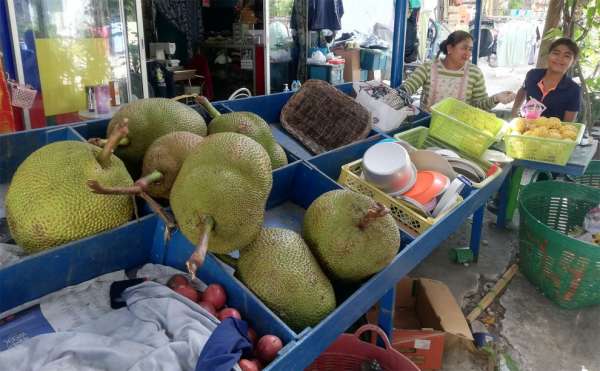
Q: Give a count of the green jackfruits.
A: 7